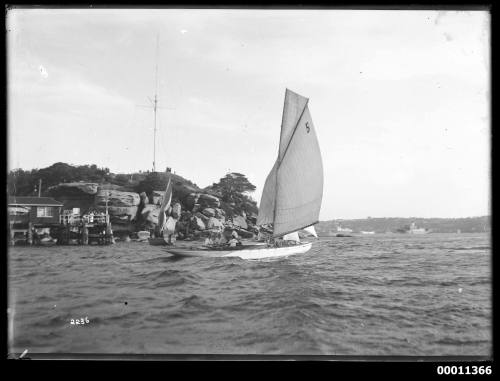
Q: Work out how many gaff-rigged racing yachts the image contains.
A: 1